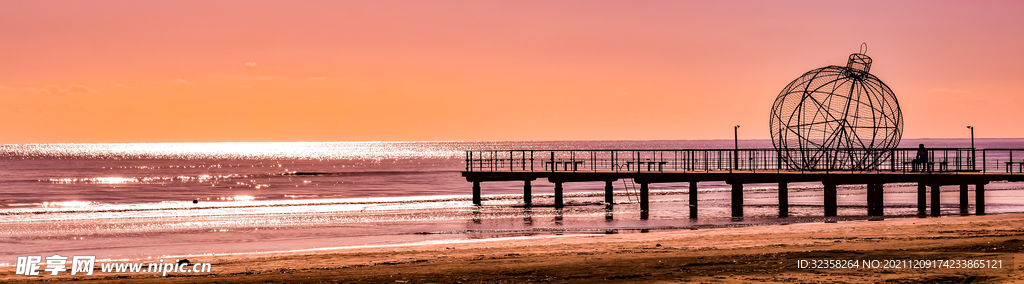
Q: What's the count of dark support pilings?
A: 14